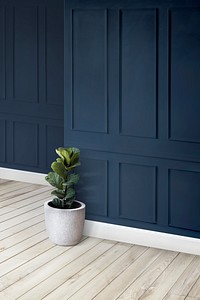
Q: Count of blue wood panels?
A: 12